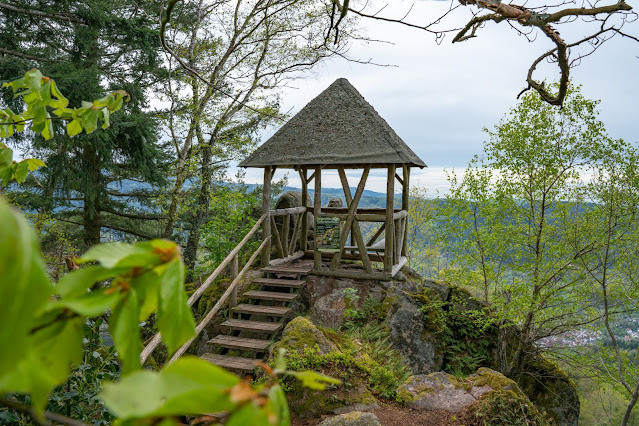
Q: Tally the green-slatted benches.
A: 0